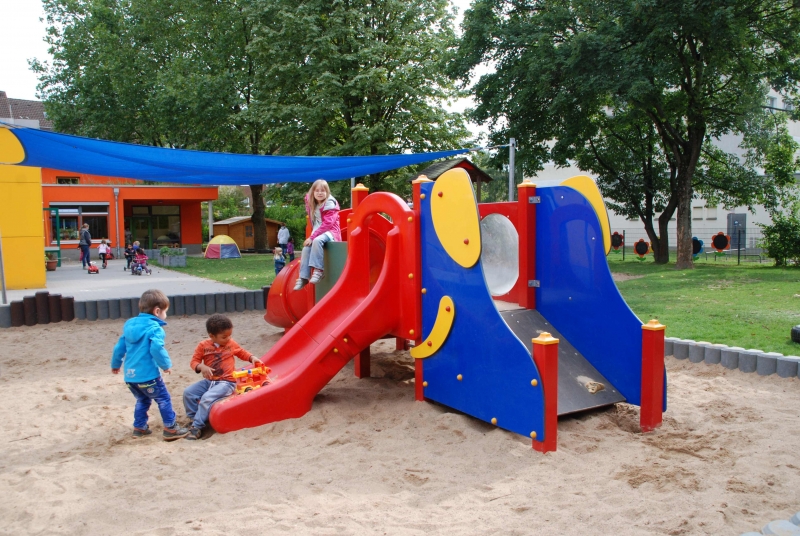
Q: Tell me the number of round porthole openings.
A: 1